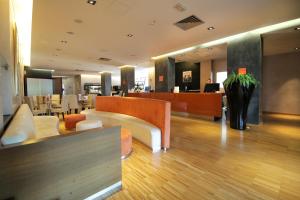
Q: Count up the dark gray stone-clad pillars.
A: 4